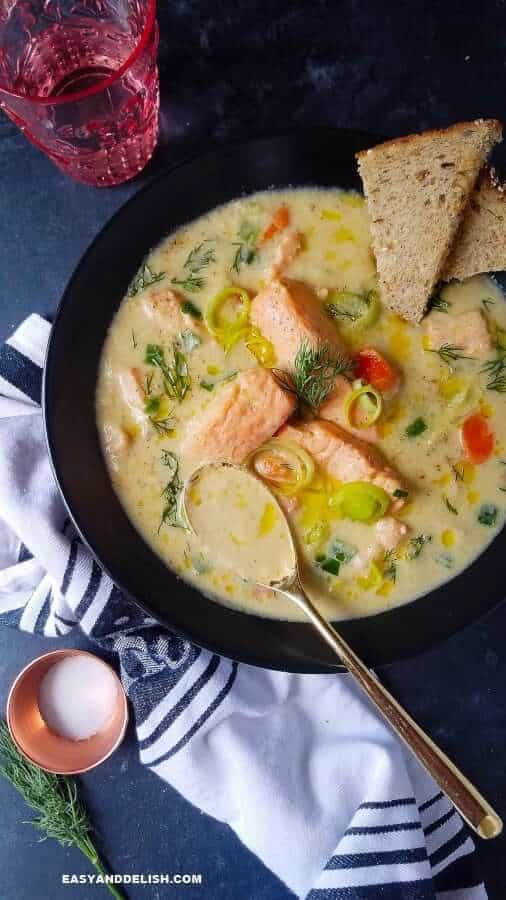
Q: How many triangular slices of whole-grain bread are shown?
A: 2